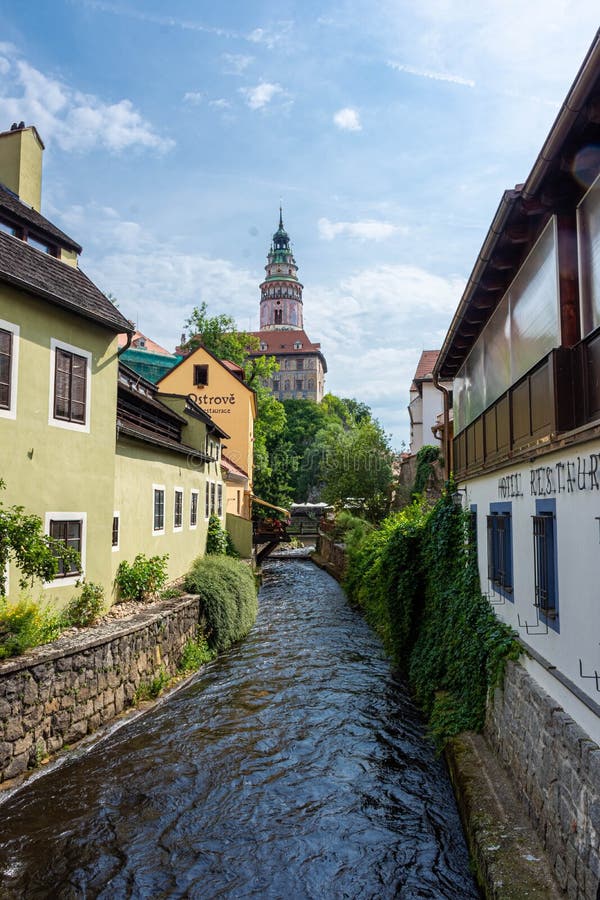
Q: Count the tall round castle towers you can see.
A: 1